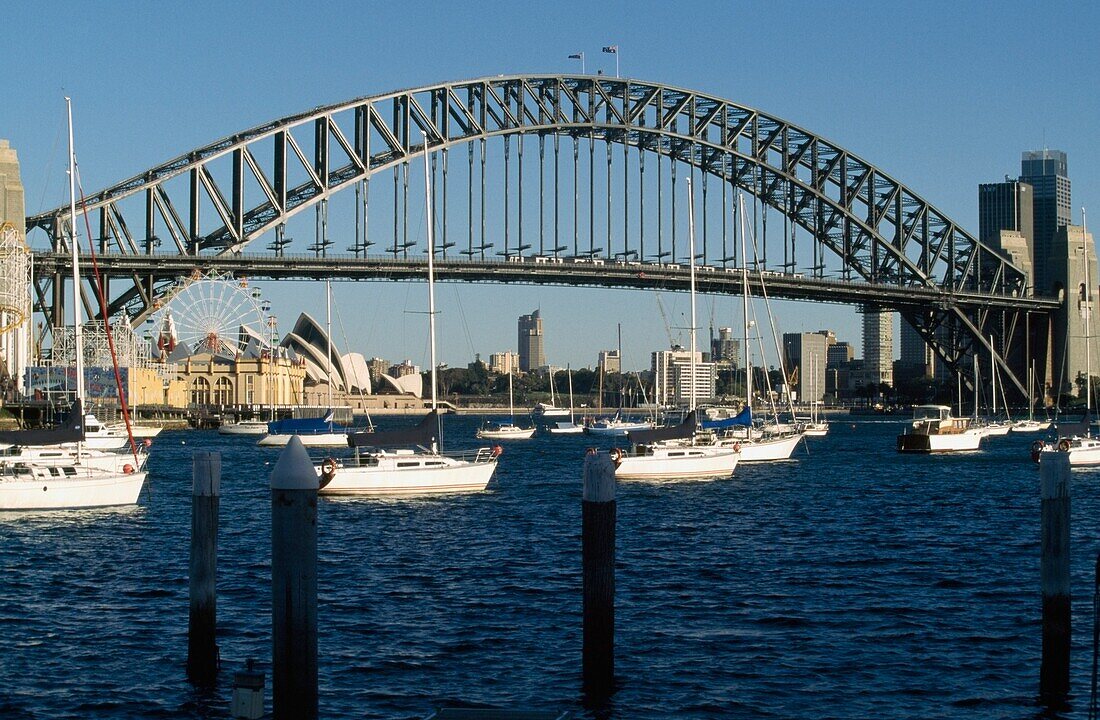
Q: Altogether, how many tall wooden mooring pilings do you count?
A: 4